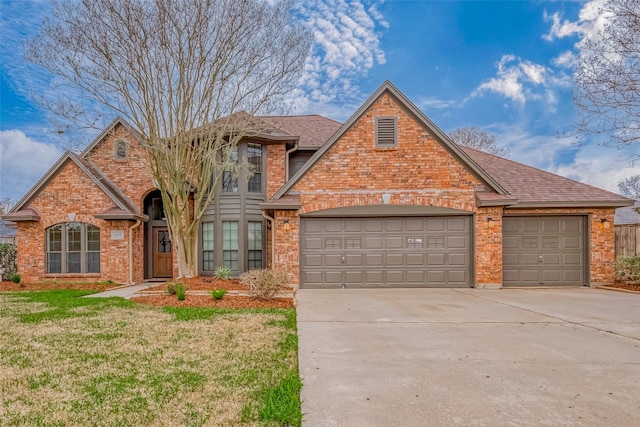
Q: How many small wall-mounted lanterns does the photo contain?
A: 3